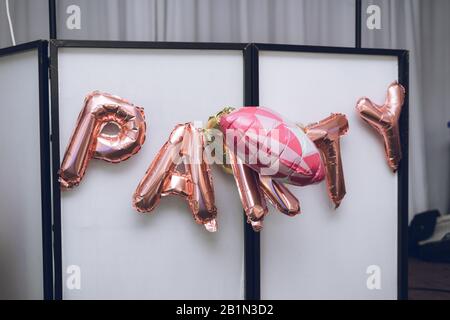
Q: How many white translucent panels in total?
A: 3